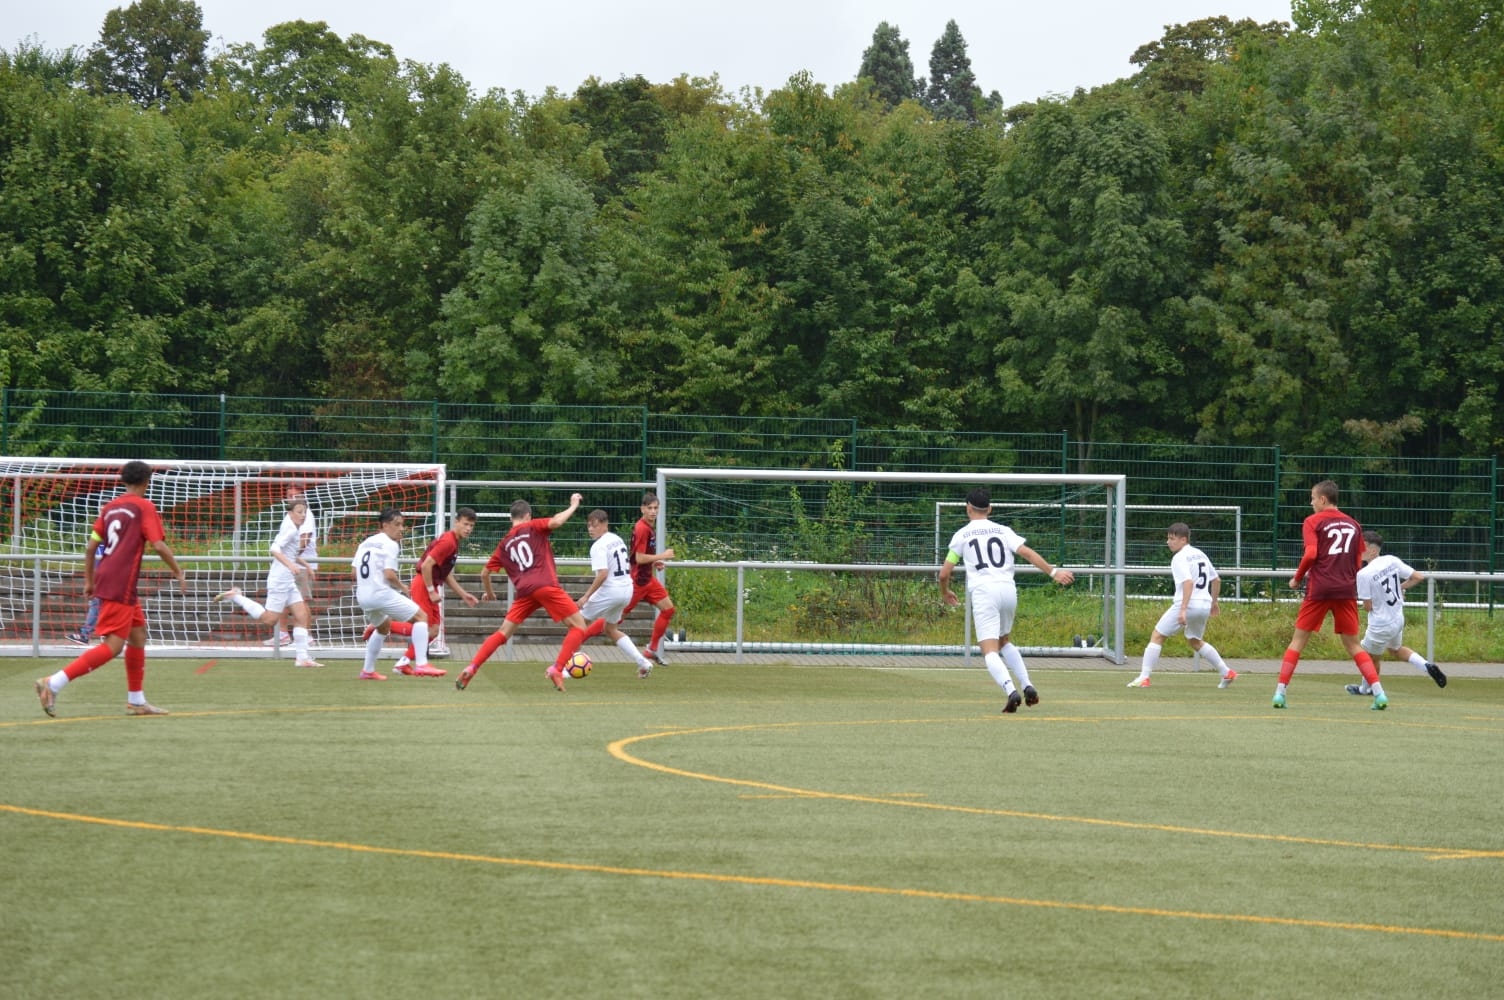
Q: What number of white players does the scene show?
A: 6